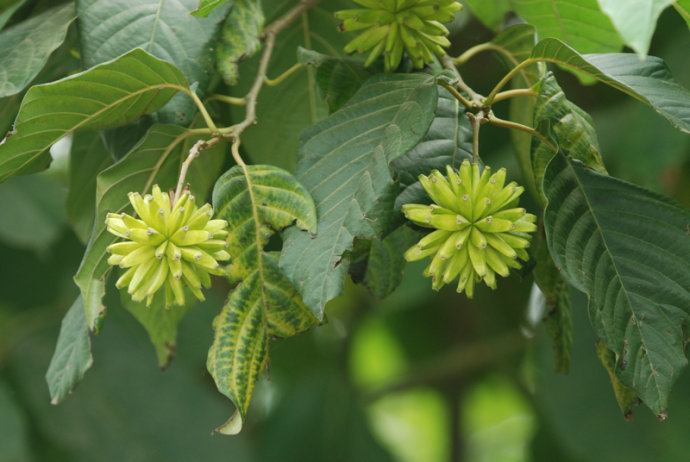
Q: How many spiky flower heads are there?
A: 3